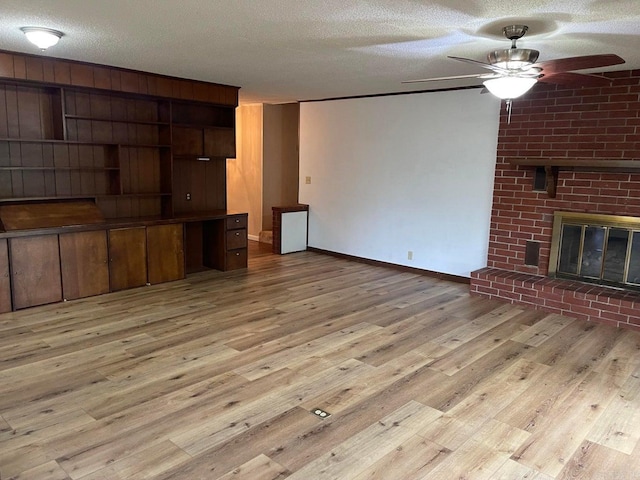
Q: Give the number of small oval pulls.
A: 3